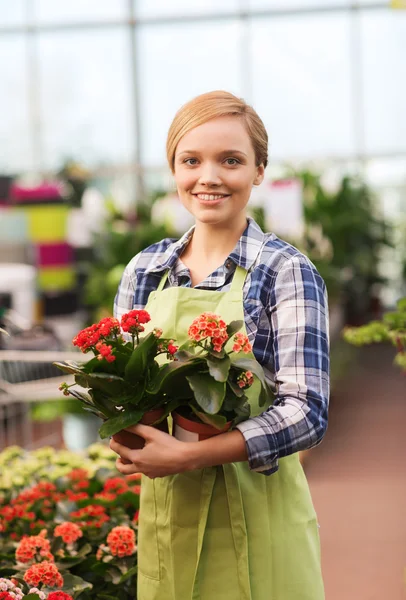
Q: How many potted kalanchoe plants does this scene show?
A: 2